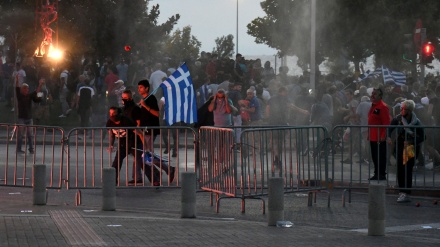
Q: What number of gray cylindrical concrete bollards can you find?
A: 5